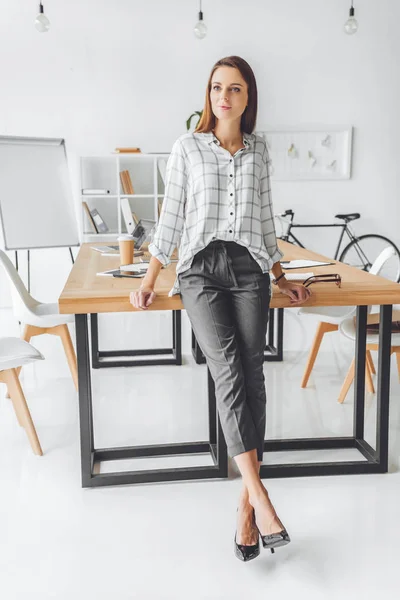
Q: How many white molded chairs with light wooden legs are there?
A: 4